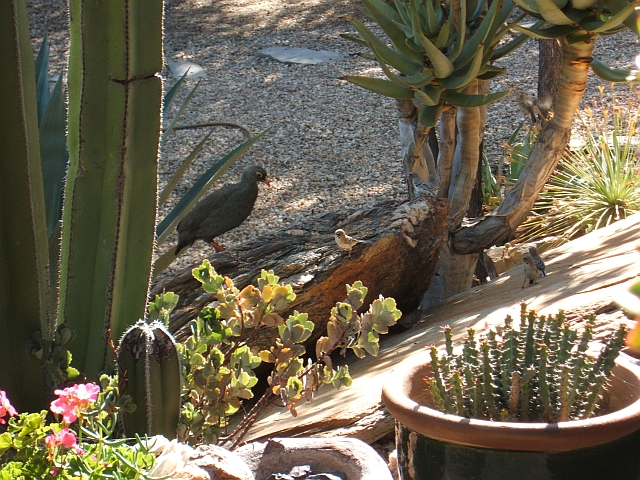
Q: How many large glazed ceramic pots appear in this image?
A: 1